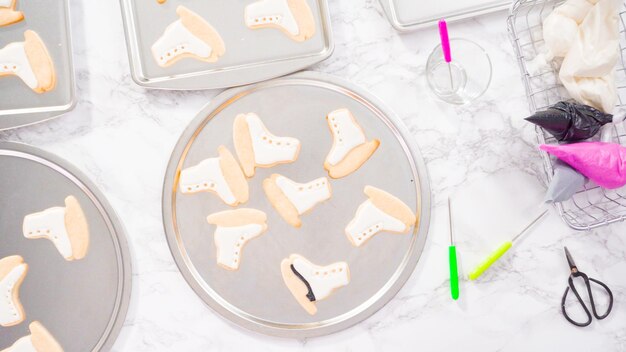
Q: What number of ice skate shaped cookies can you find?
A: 14